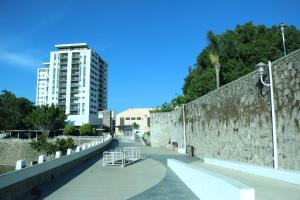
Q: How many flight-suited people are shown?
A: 0